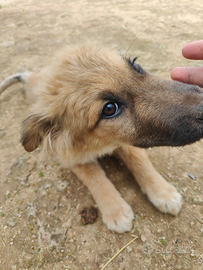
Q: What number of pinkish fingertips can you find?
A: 2